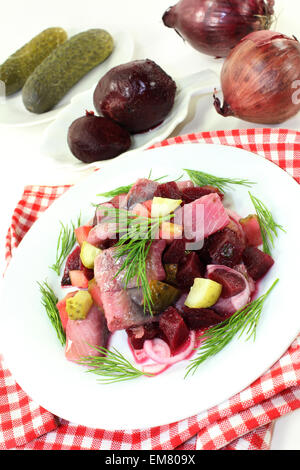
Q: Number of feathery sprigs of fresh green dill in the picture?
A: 8